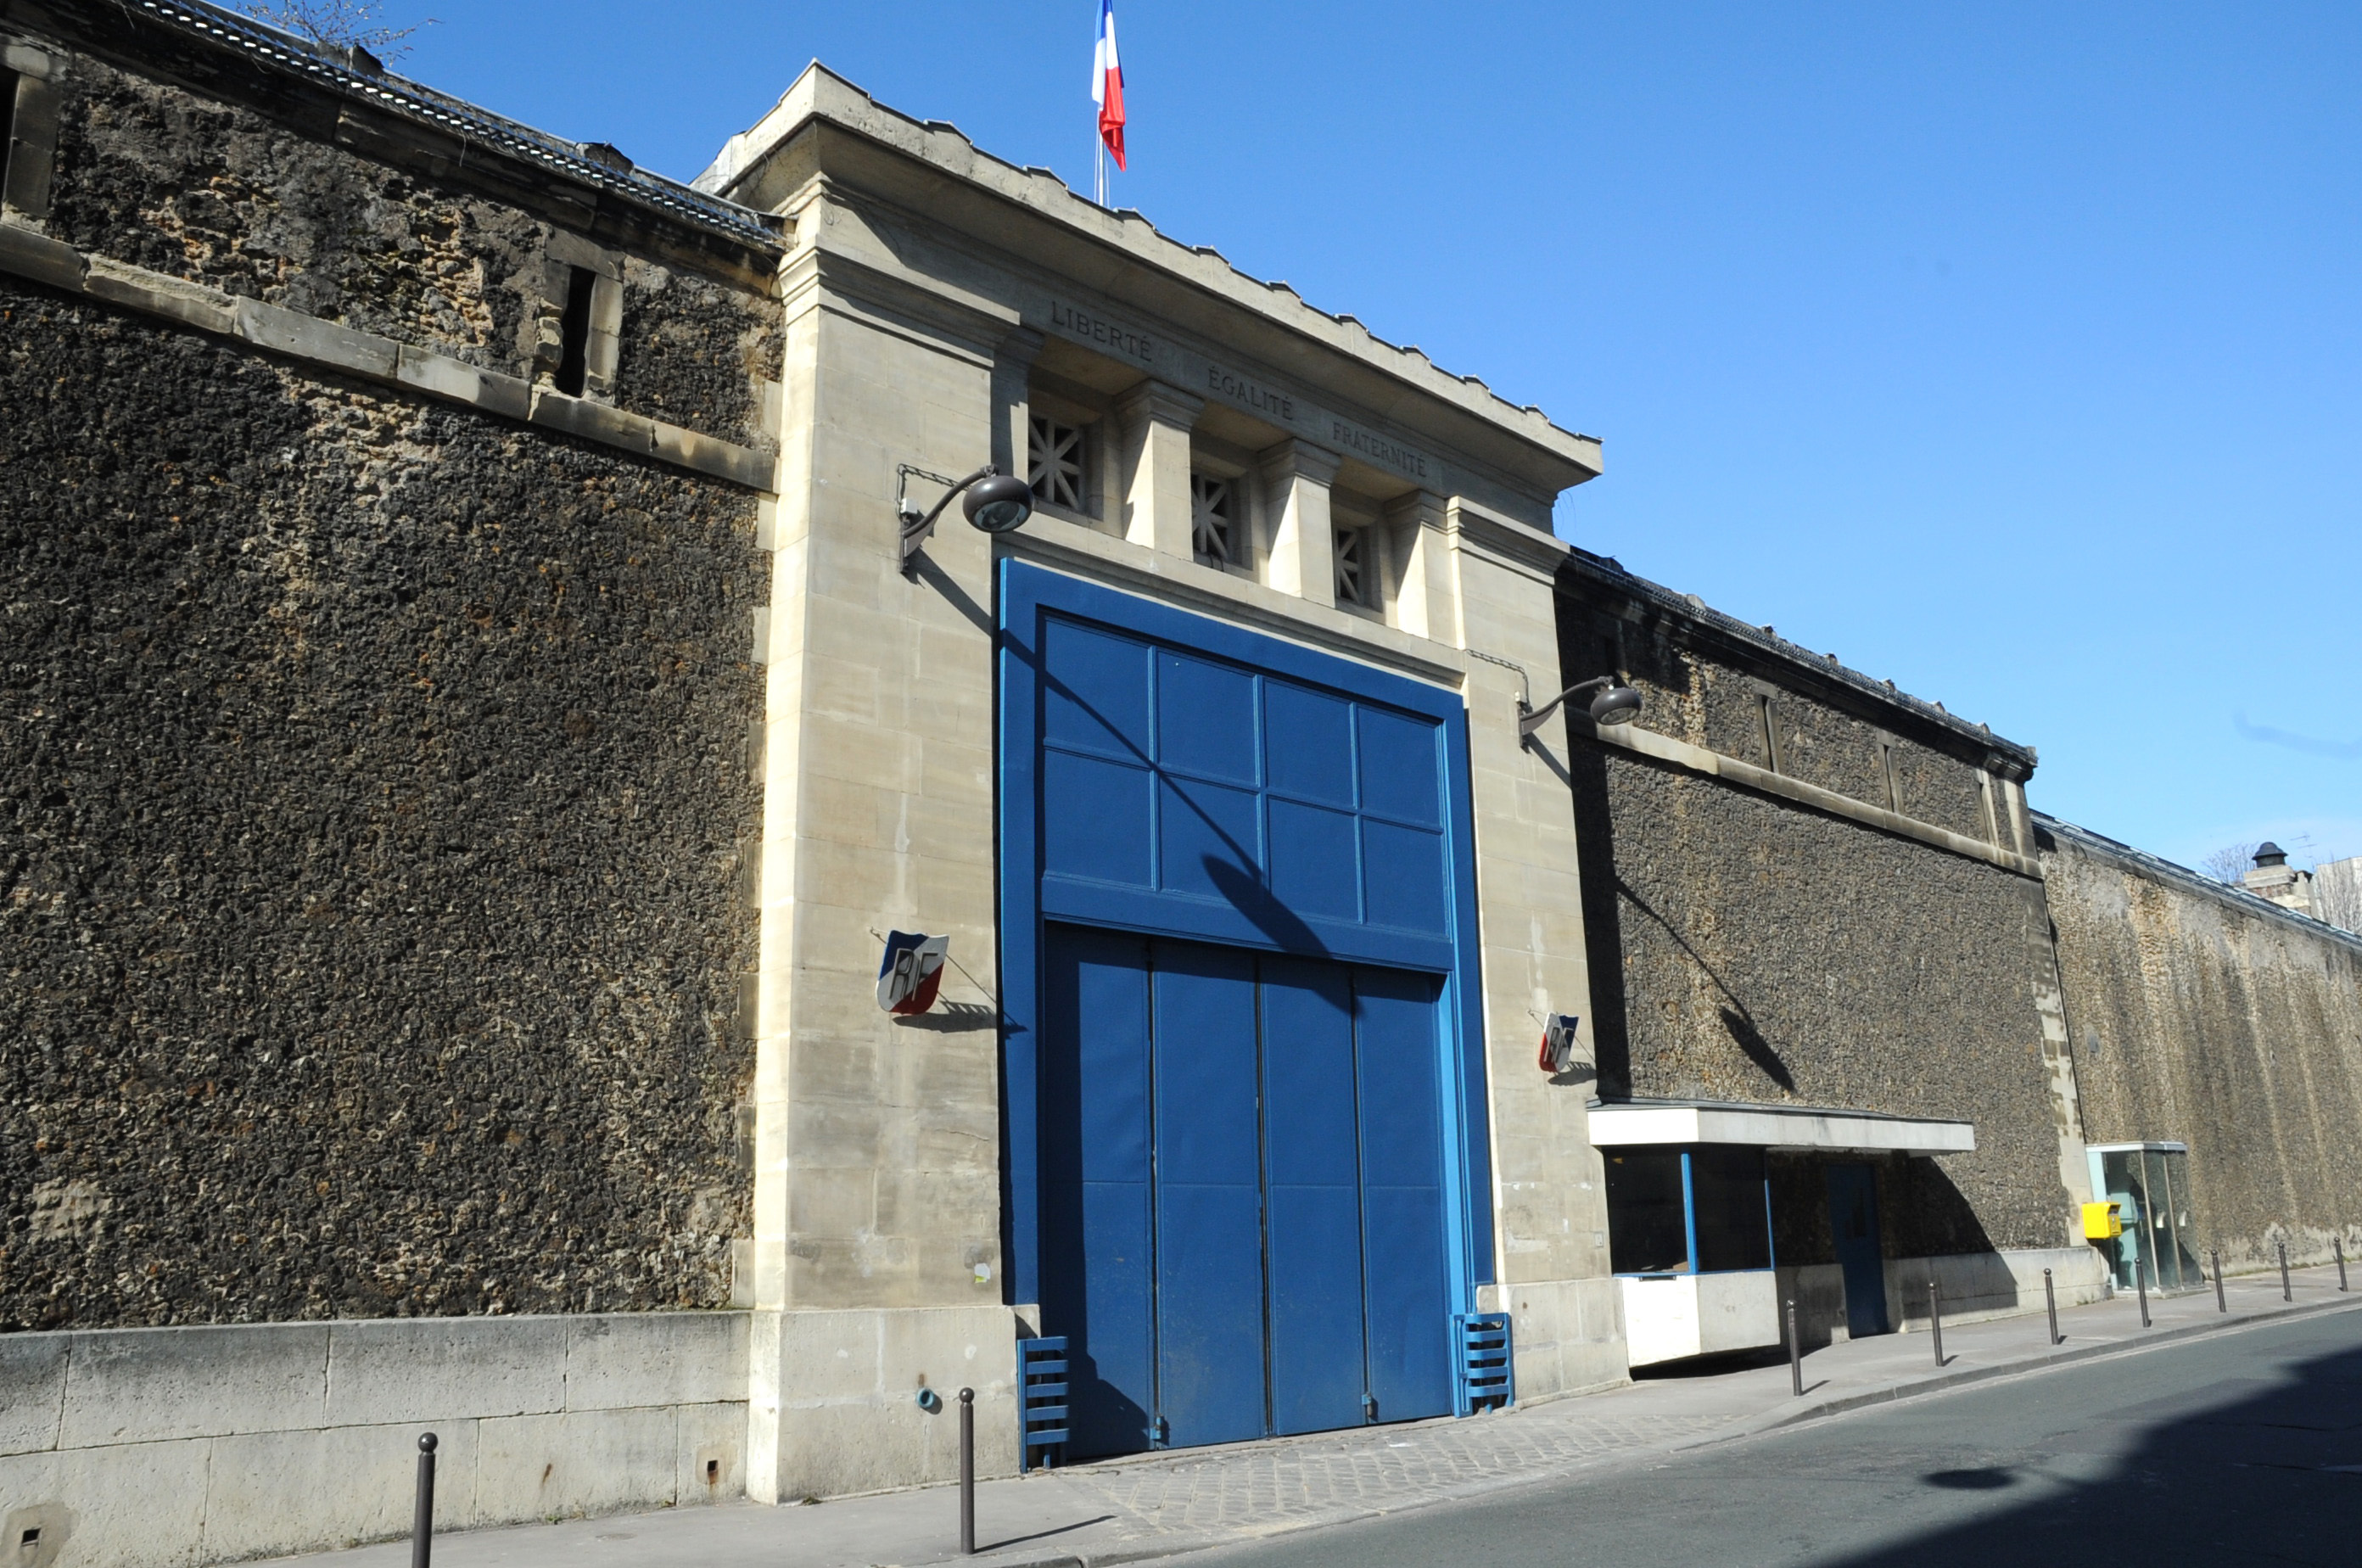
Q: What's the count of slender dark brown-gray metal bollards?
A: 9